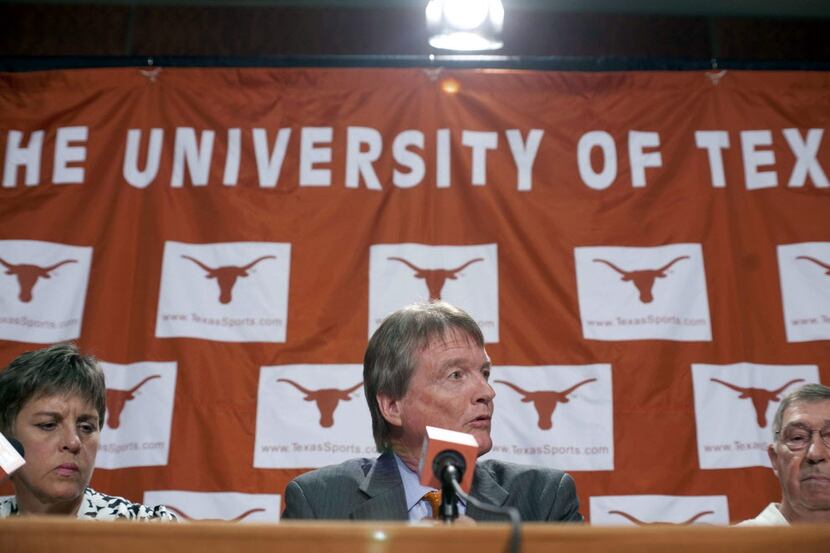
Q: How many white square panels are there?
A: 11